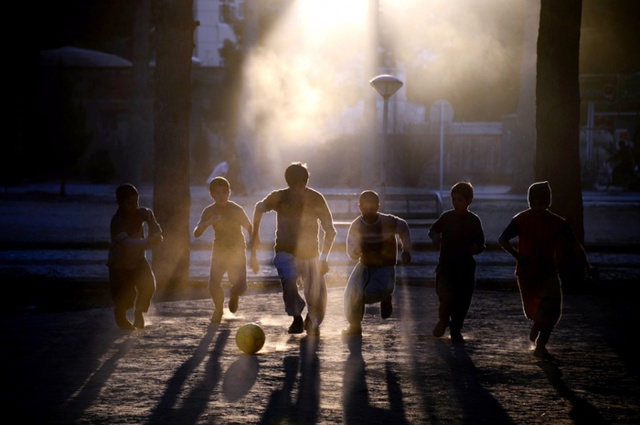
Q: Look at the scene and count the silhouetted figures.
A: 6